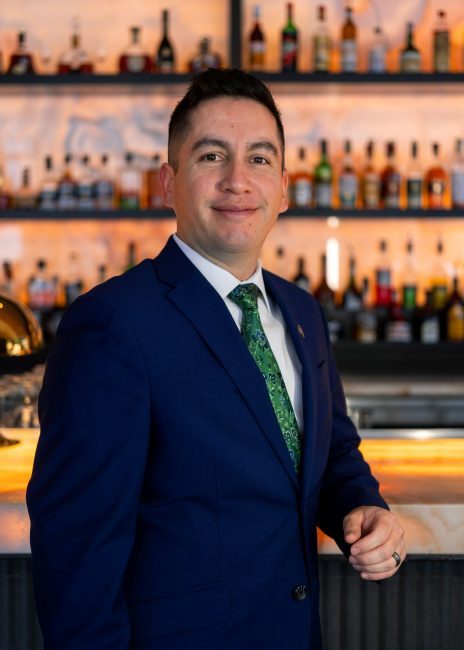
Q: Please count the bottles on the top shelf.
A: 12